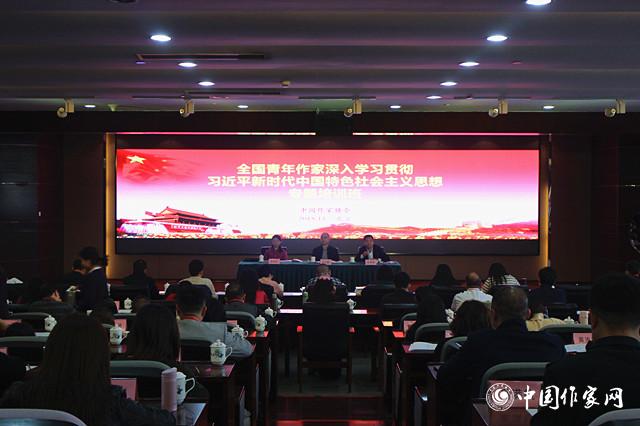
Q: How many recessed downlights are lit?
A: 12